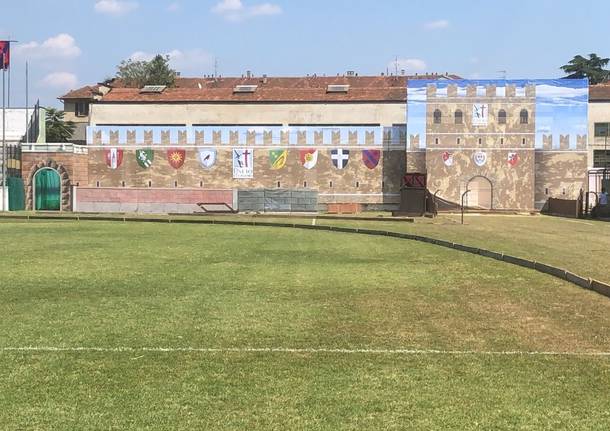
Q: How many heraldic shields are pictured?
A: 11